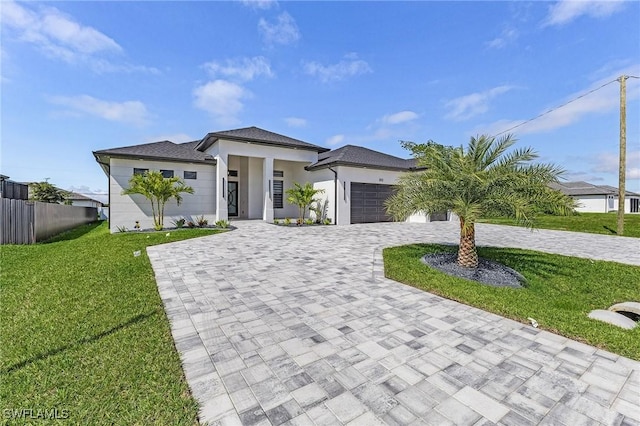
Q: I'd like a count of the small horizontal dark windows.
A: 3